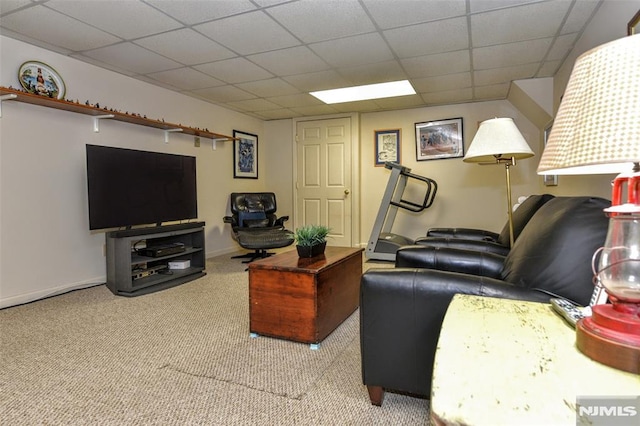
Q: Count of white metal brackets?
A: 4